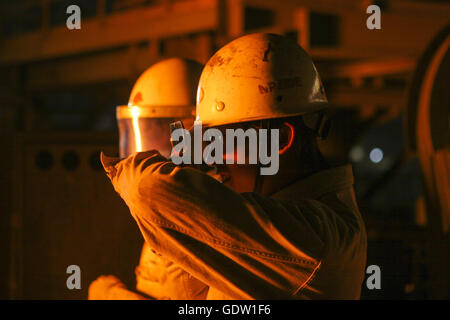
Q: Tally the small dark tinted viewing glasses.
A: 1